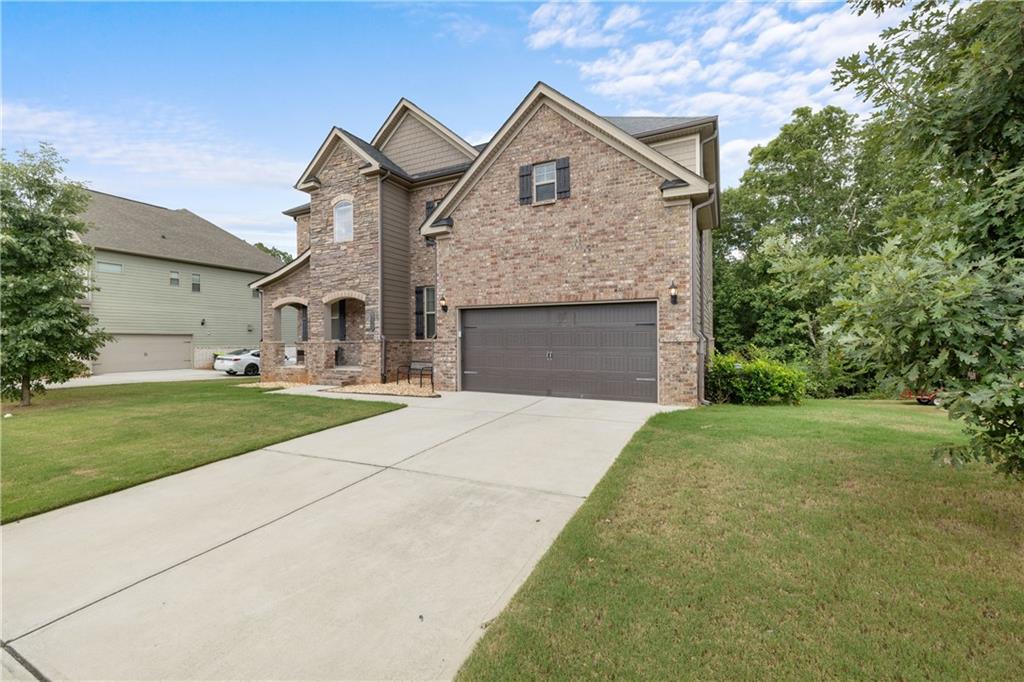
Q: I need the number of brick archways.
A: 2